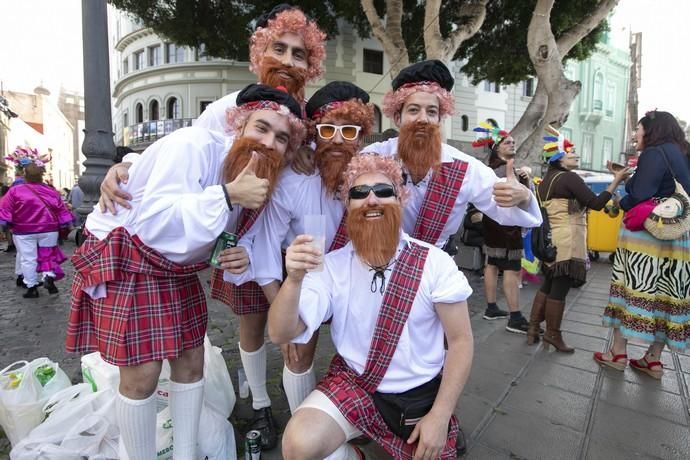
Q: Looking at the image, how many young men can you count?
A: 5